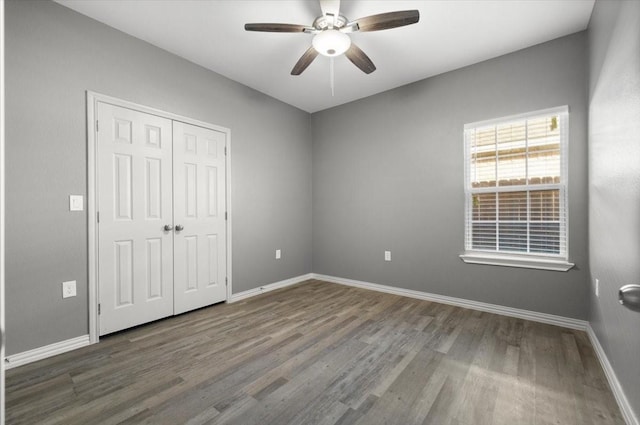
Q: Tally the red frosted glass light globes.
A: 0